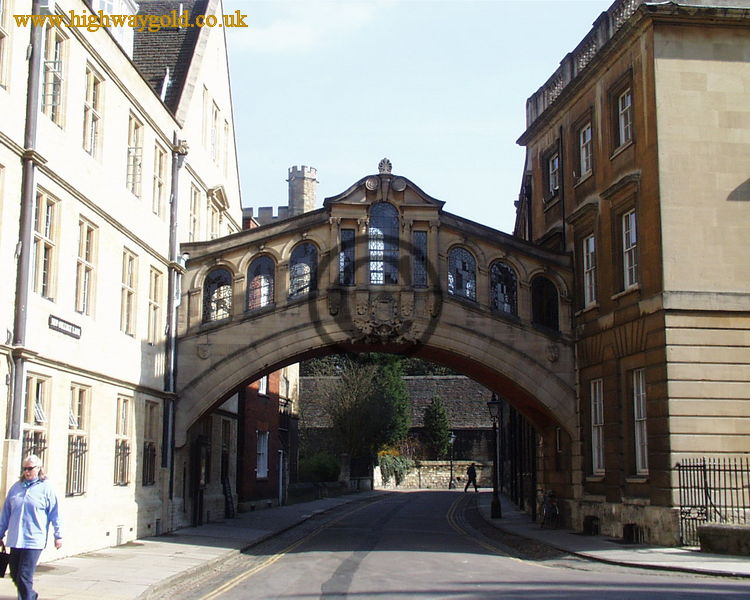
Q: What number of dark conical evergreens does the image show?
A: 1